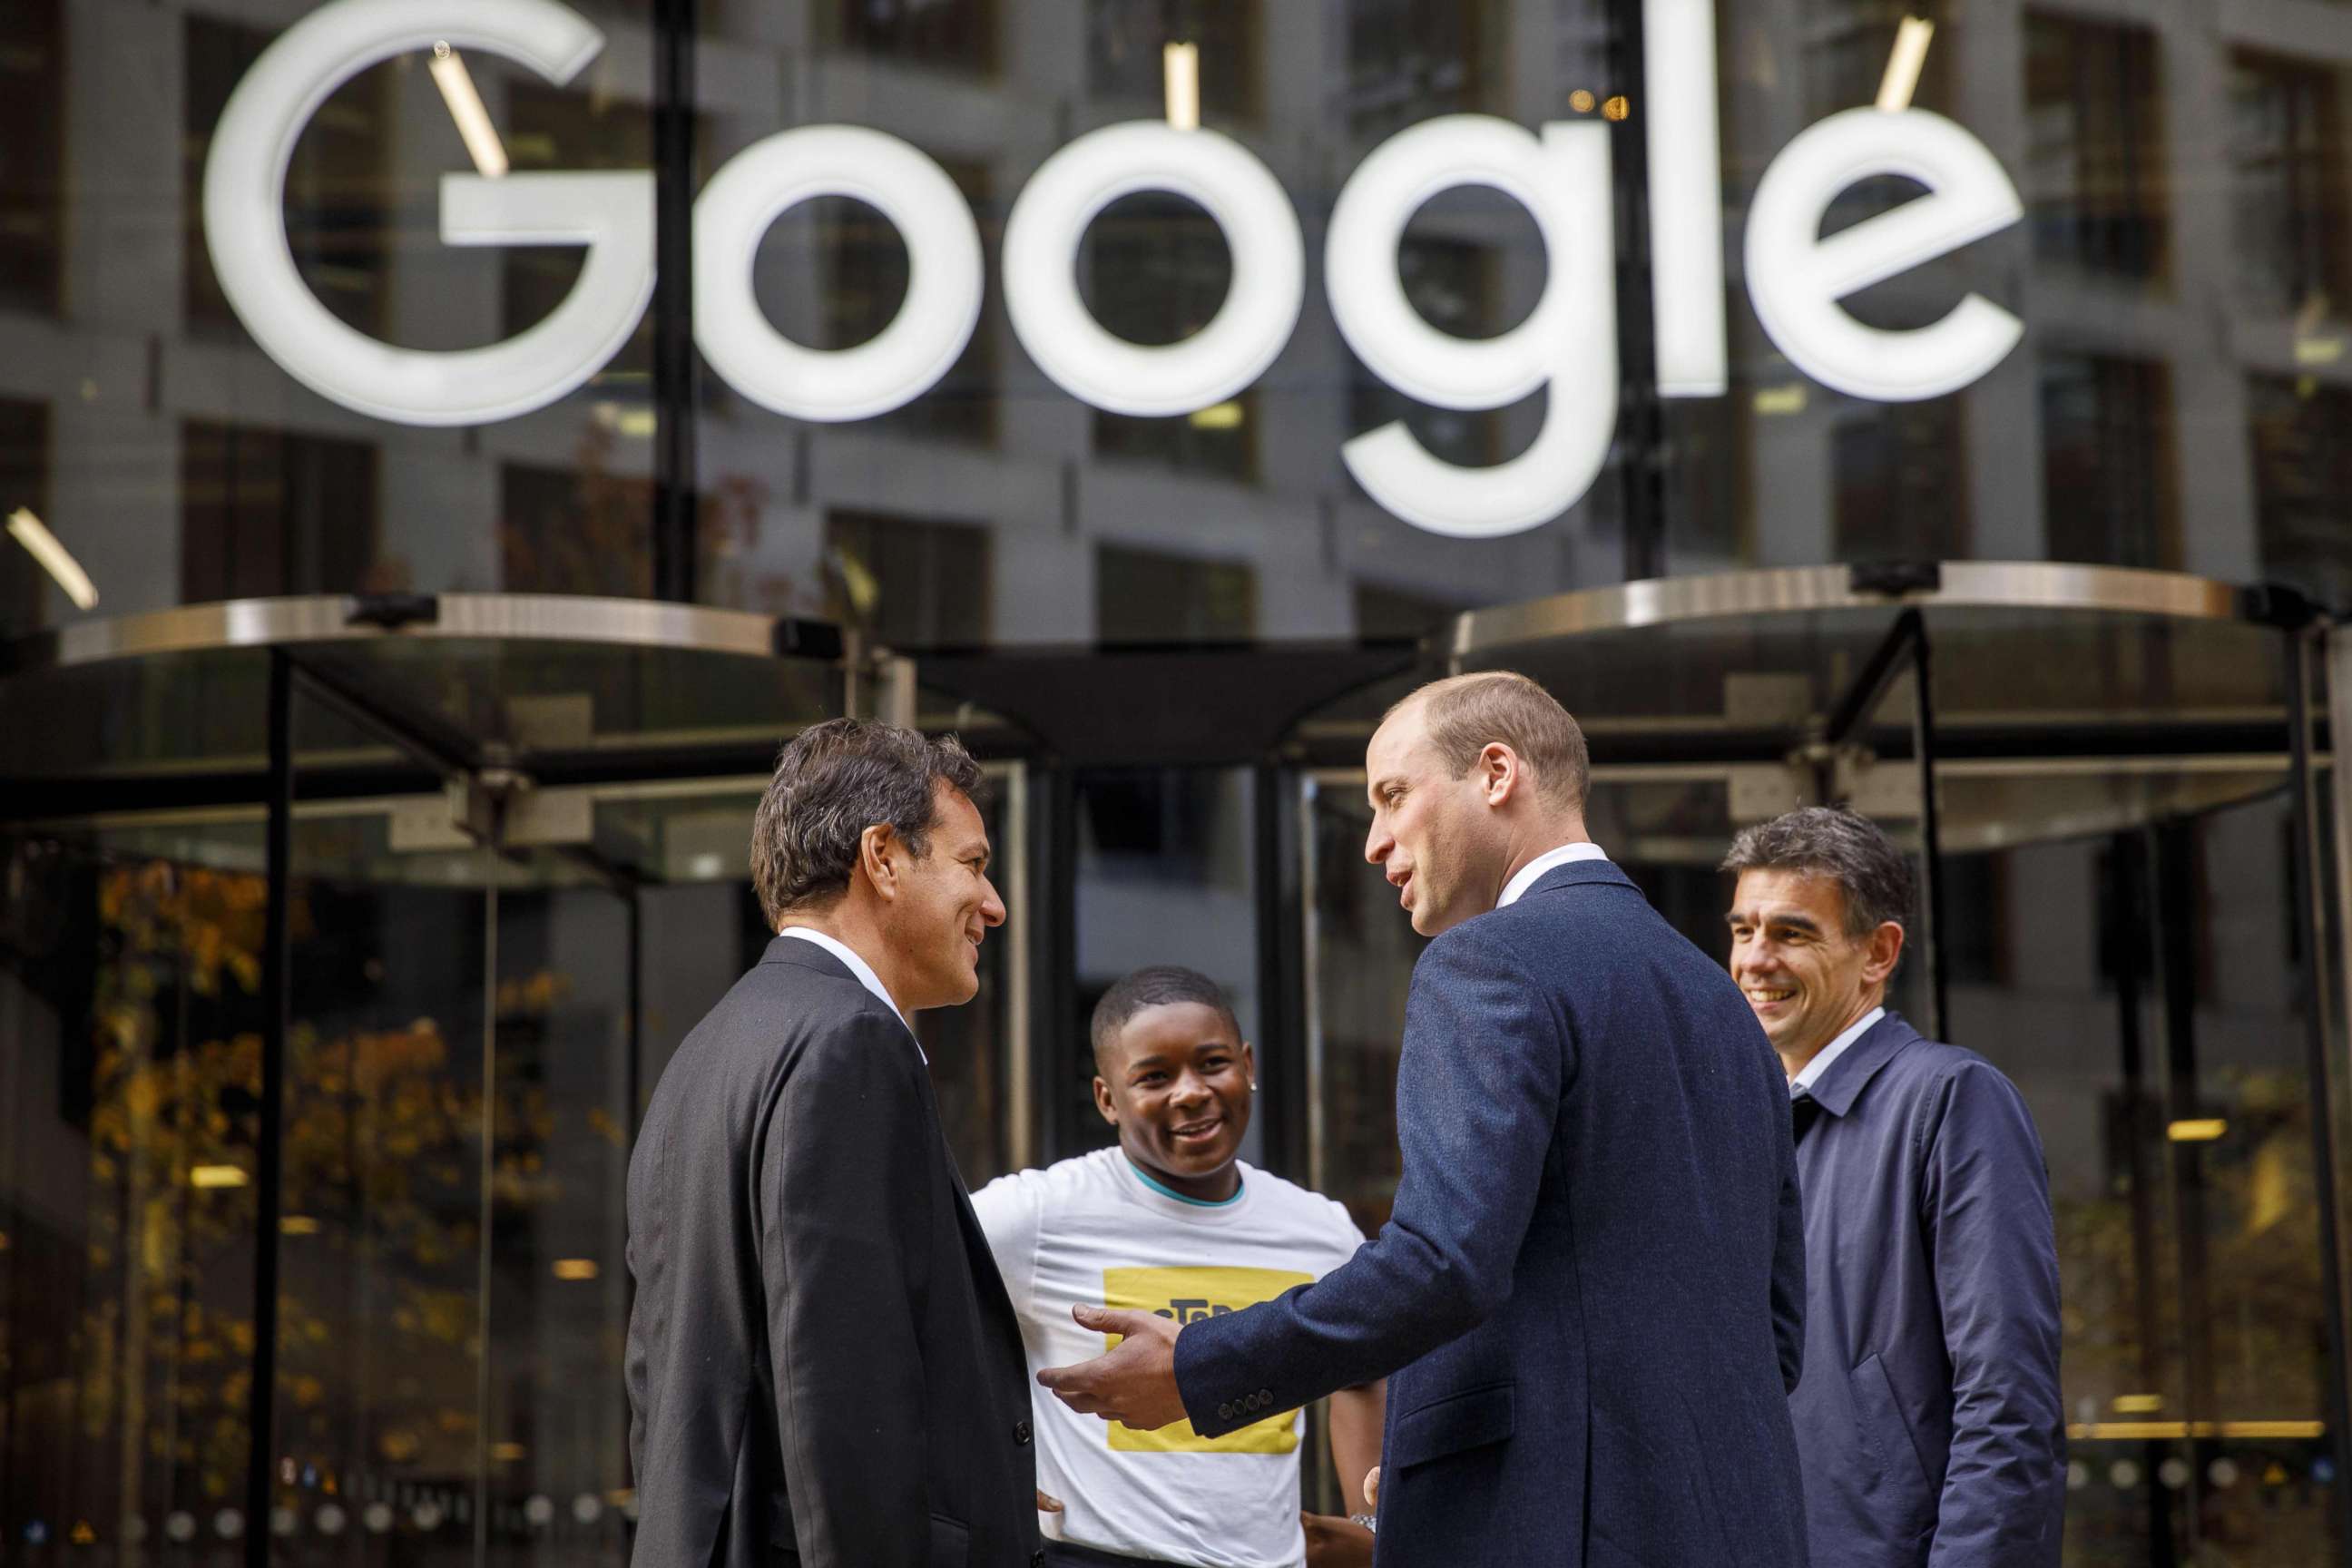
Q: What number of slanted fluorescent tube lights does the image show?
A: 3